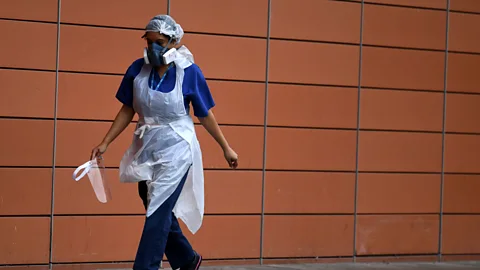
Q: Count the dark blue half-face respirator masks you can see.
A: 1